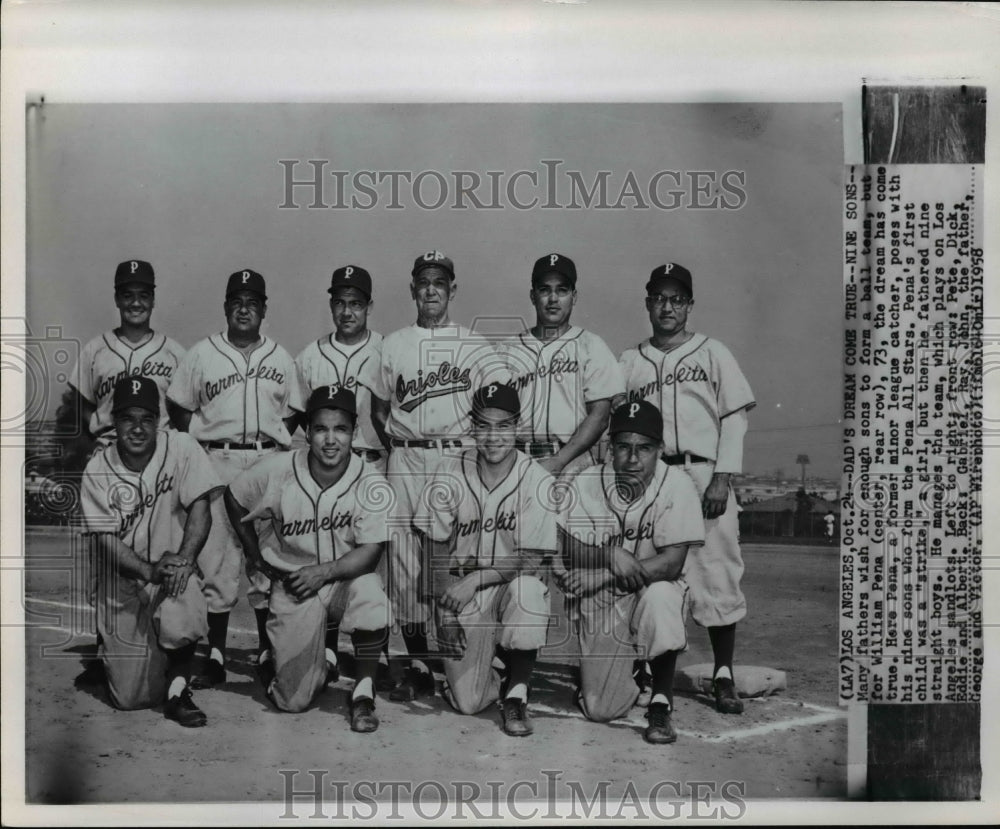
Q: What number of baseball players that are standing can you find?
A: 6